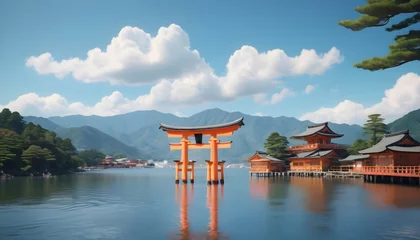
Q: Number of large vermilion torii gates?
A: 1